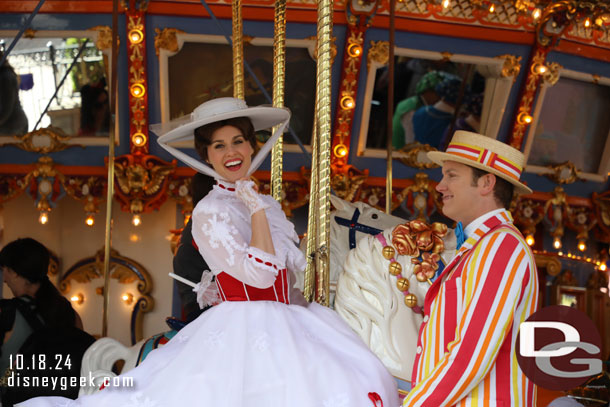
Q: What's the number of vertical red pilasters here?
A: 3